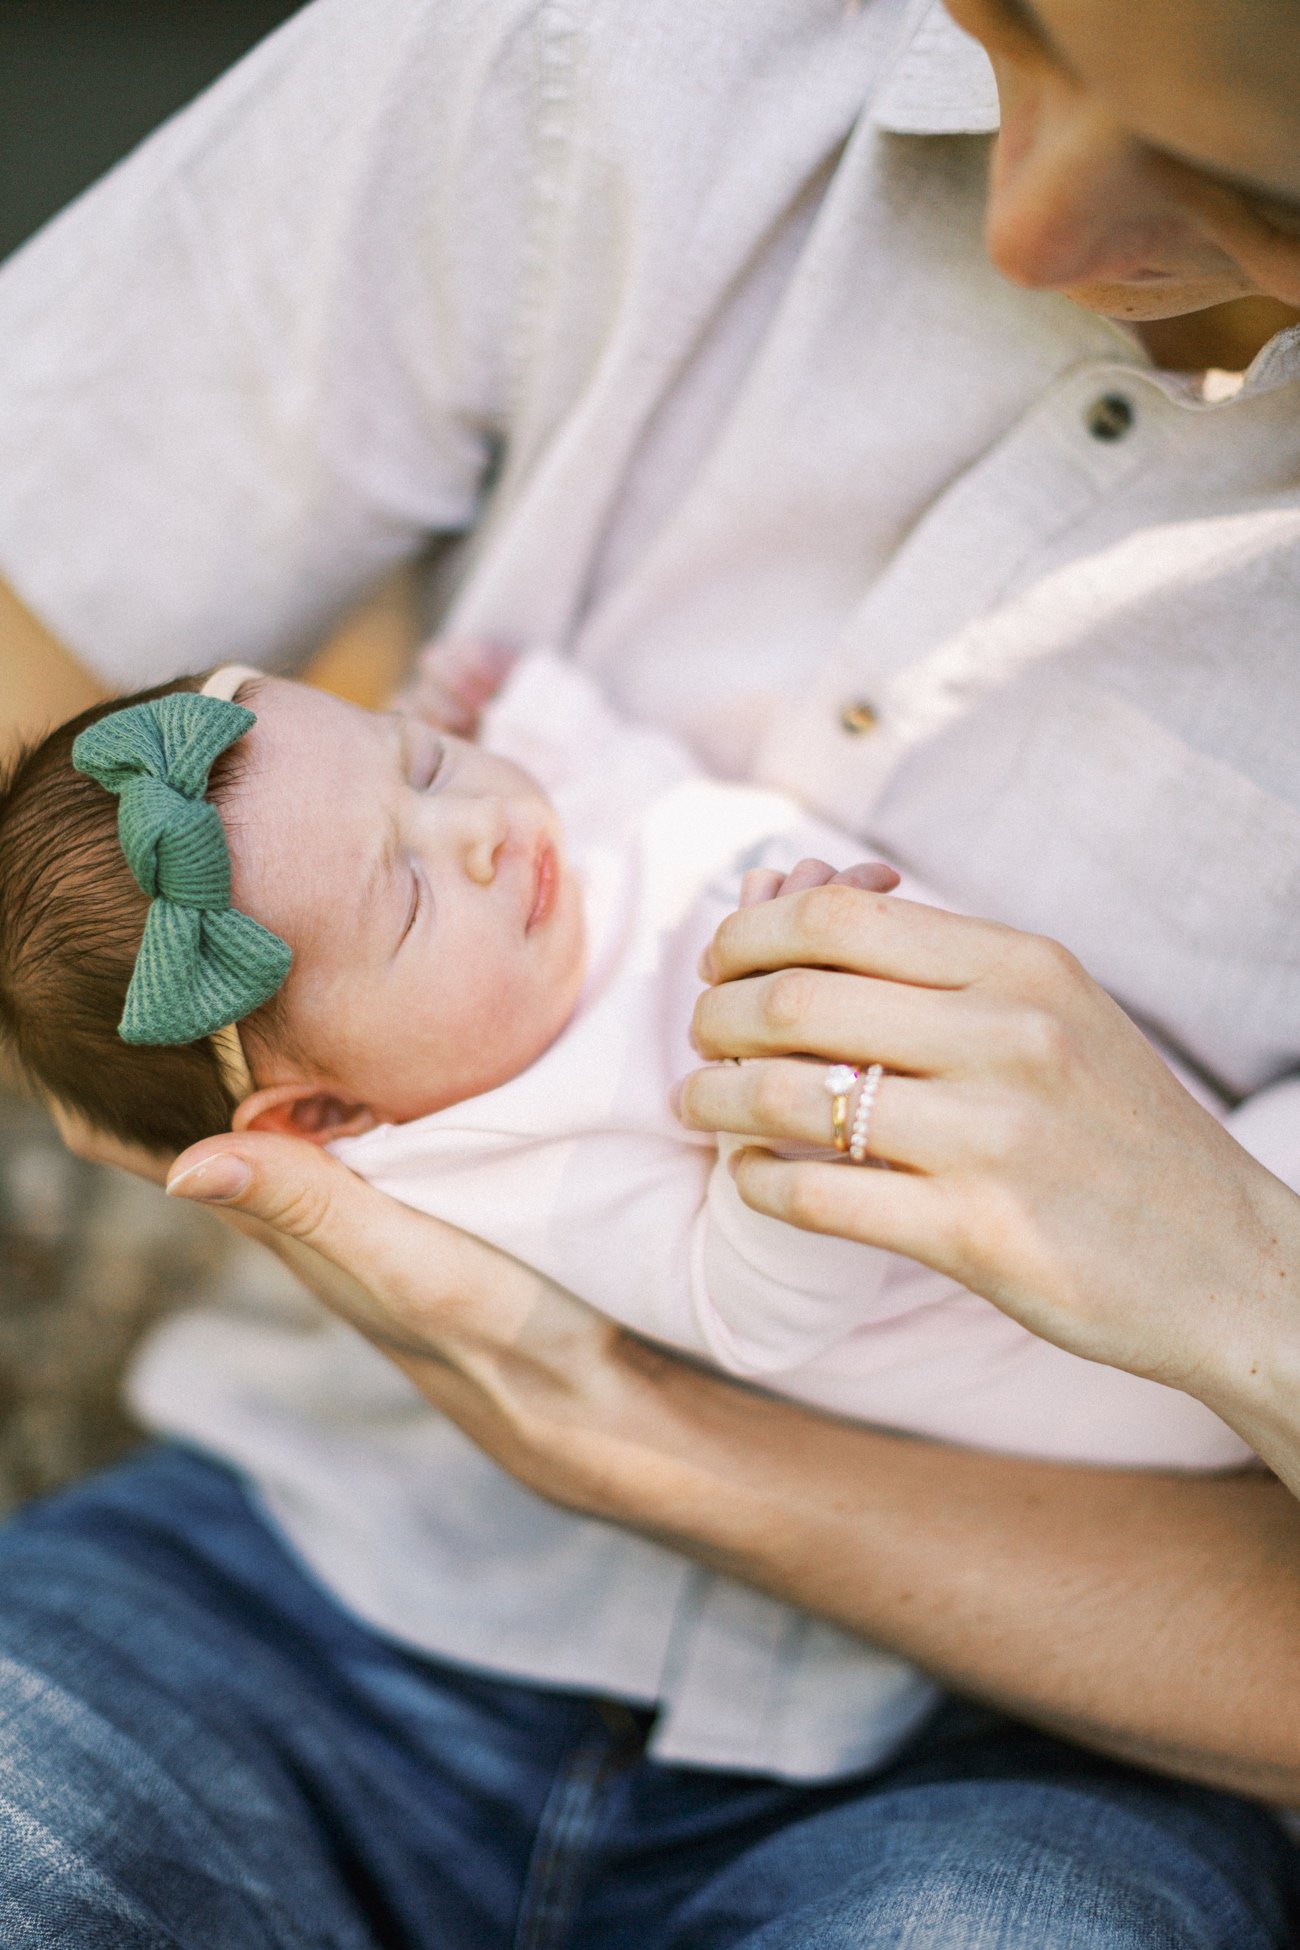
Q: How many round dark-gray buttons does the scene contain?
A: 2